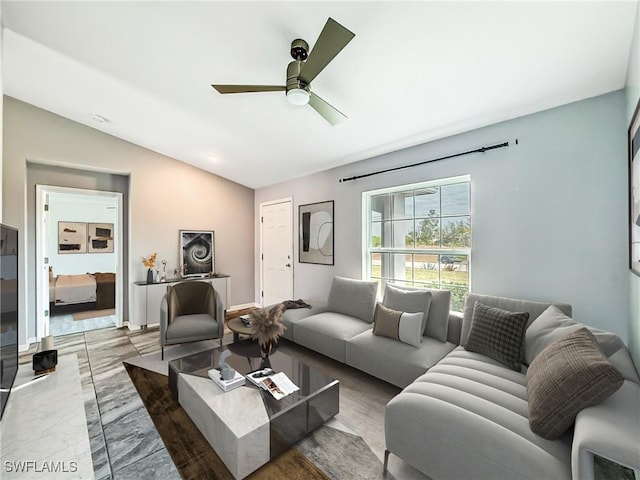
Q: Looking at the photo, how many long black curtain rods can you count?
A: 1